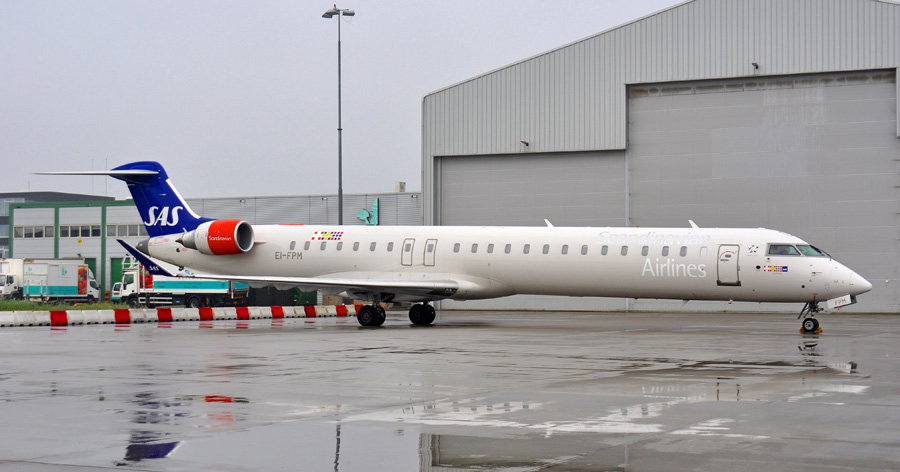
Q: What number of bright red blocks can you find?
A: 9